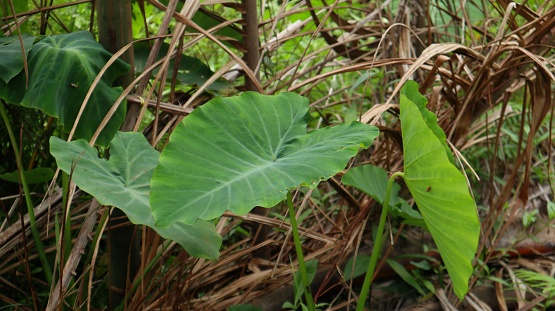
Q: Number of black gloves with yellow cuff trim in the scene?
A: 0